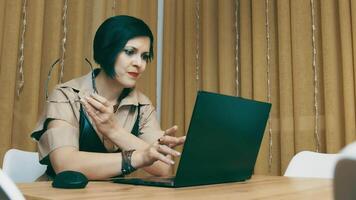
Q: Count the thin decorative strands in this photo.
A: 7